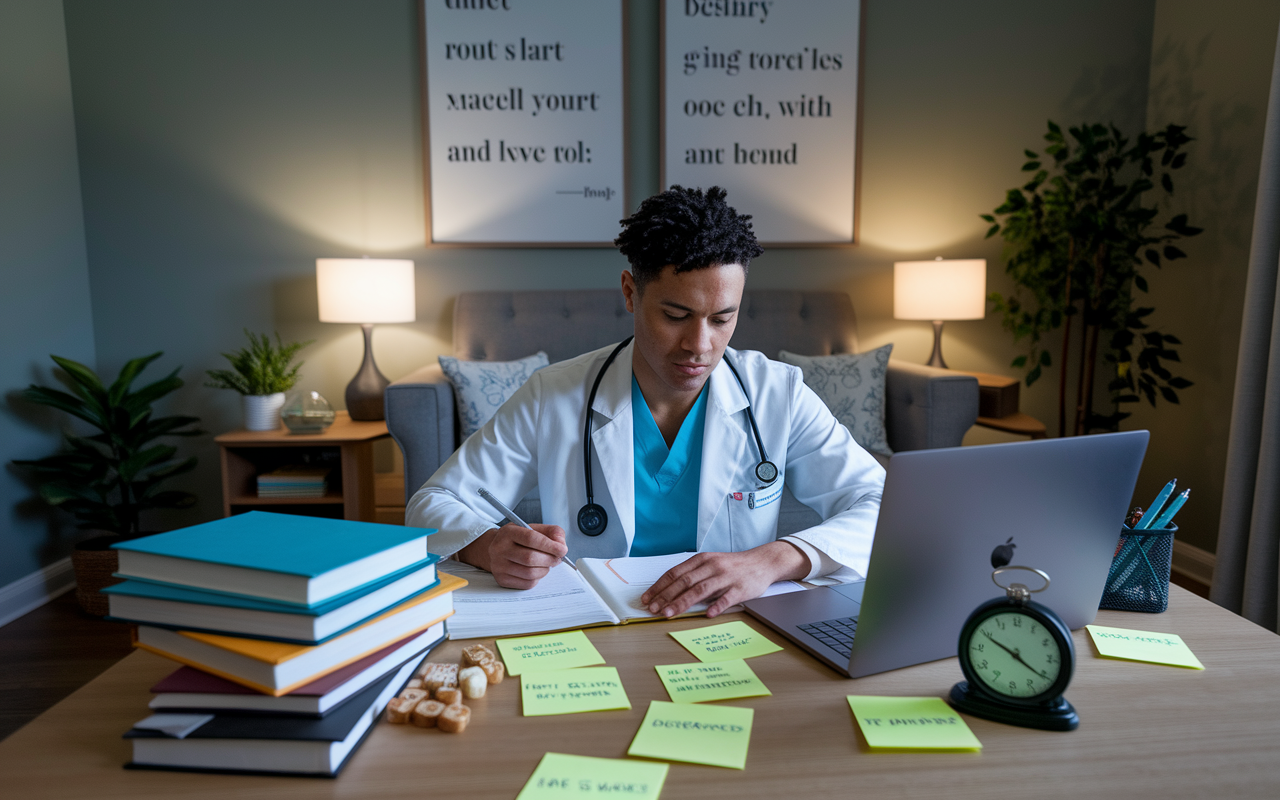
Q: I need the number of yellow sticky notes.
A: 8